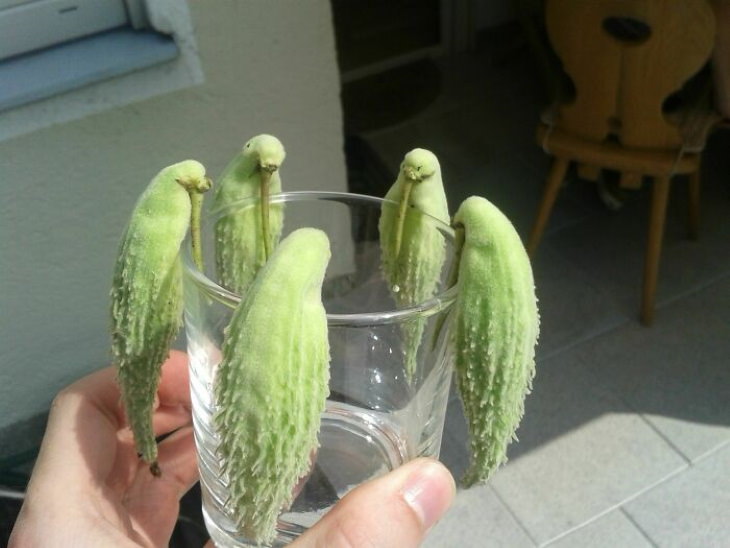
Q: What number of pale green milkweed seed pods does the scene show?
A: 5